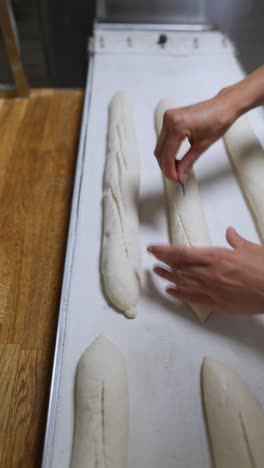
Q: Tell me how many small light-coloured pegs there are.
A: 4